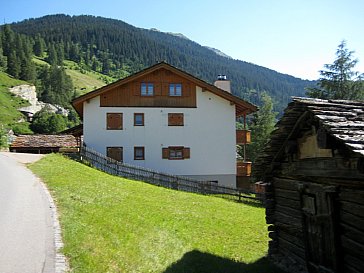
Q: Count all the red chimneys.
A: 0